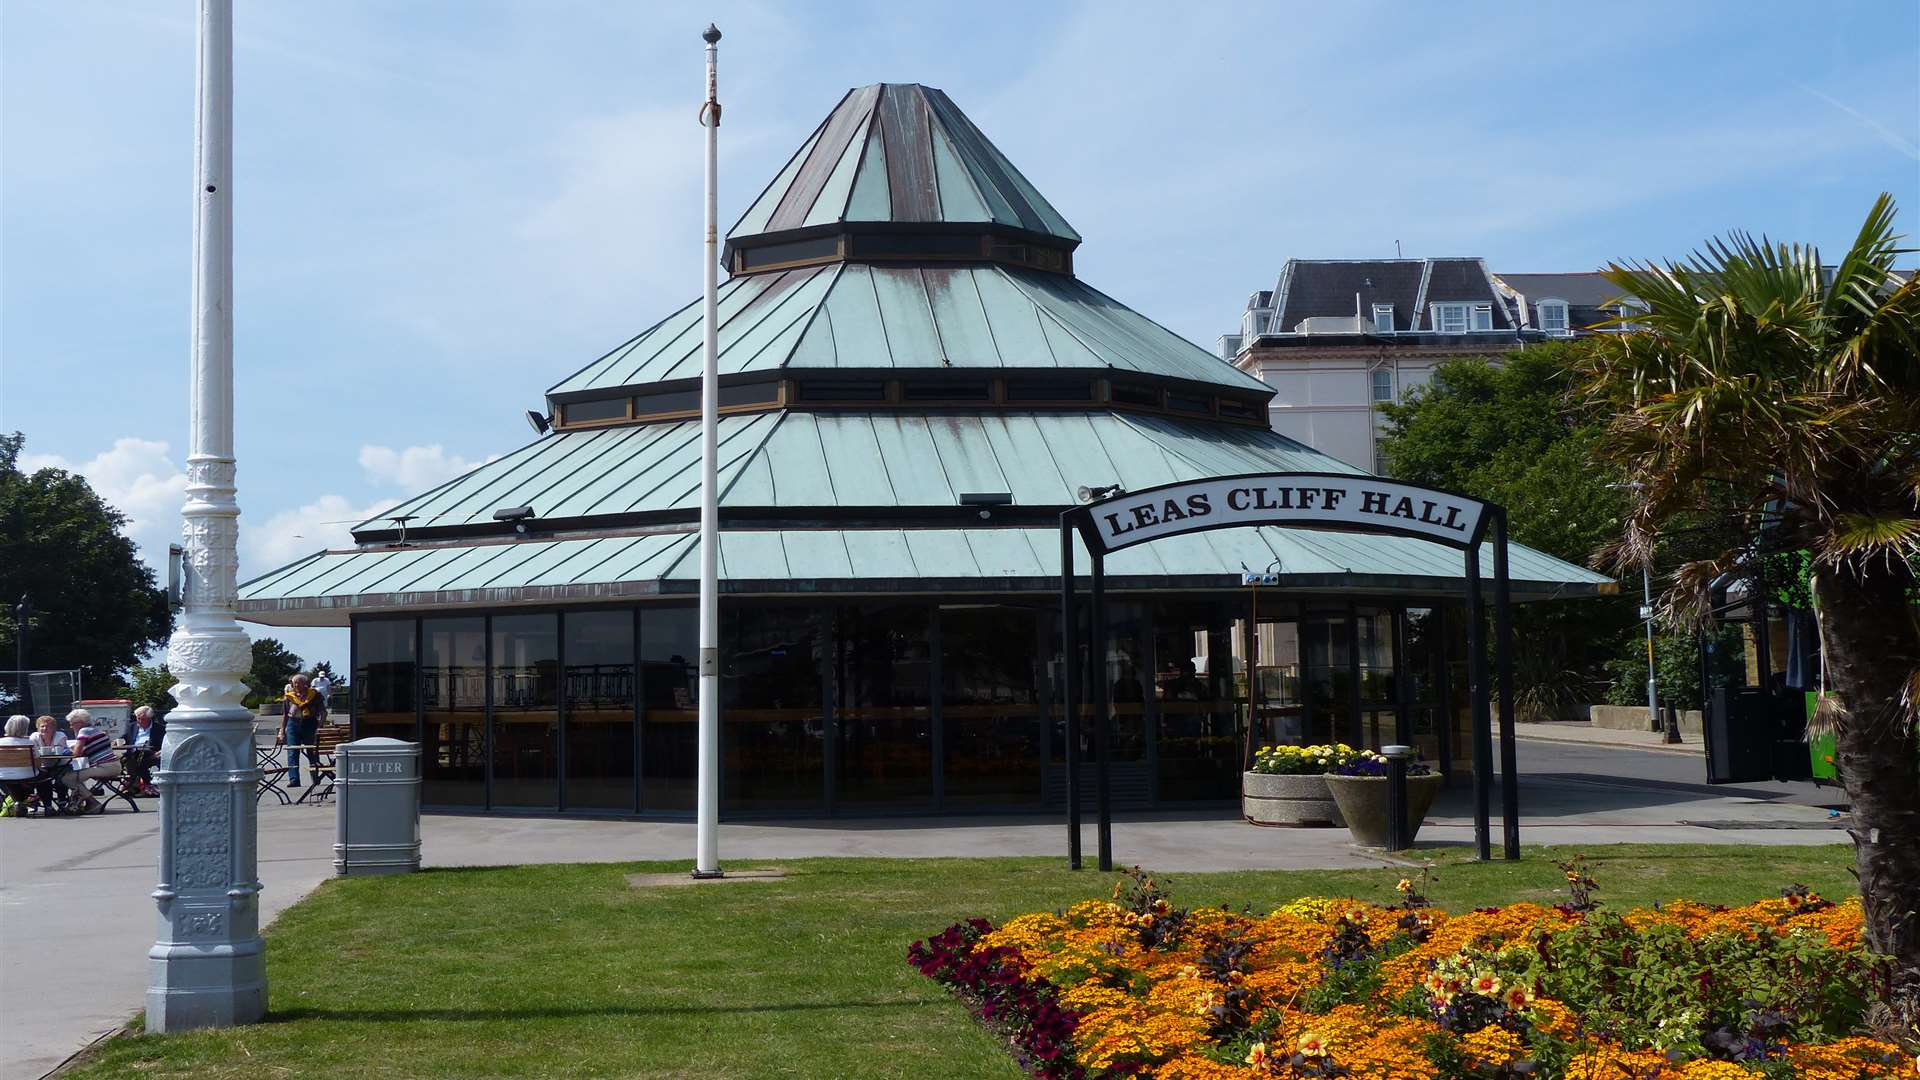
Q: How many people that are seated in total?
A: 4